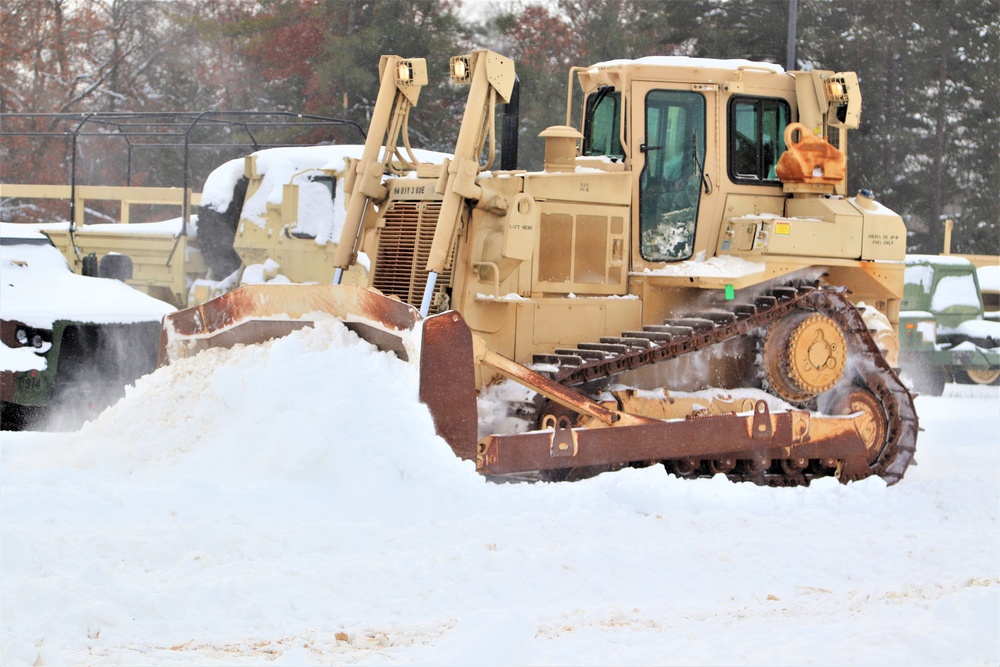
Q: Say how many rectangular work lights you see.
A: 3